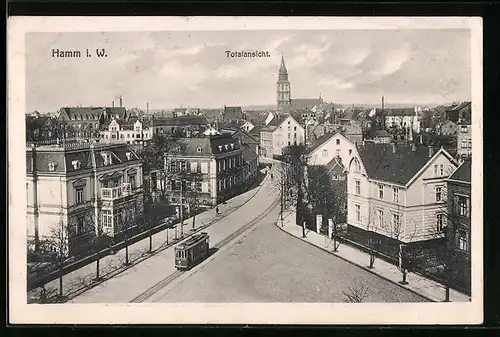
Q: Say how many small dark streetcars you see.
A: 1